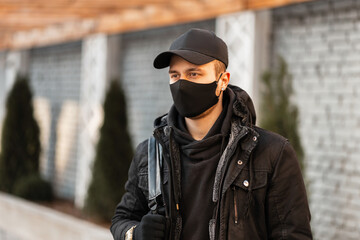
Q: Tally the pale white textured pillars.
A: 3